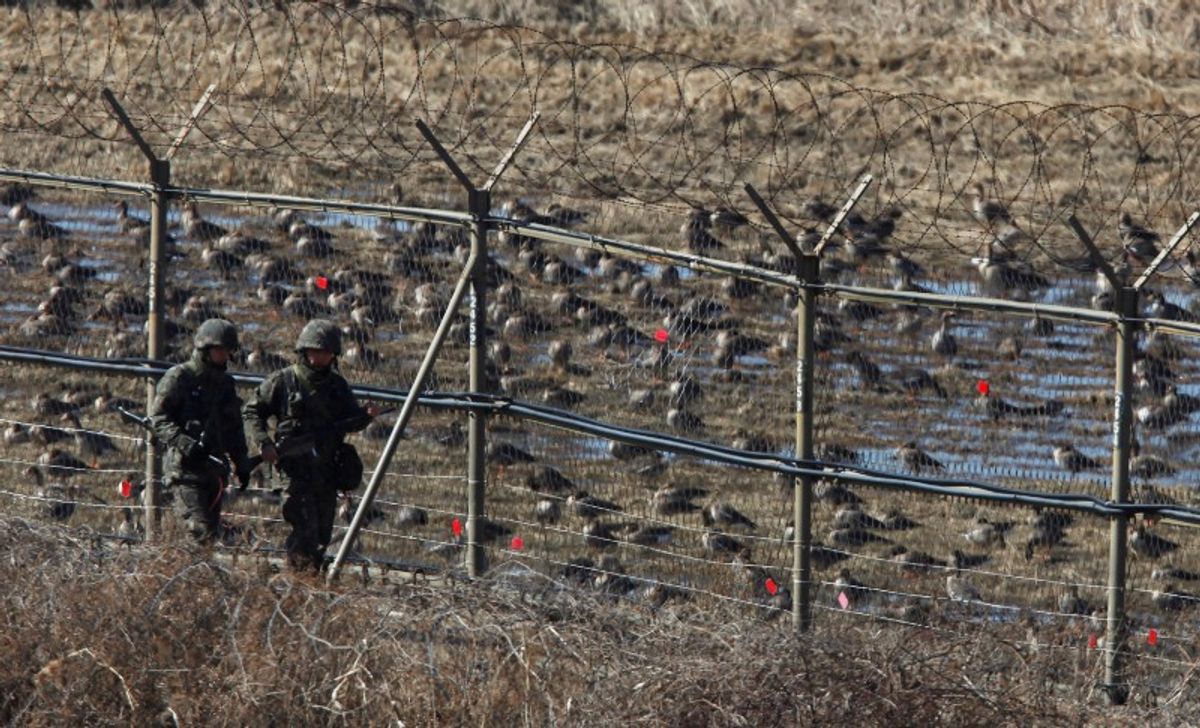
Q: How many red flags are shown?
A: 10